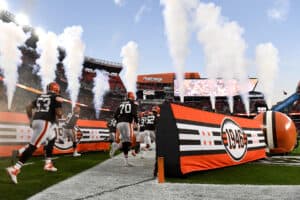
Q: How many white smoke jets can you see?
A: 10